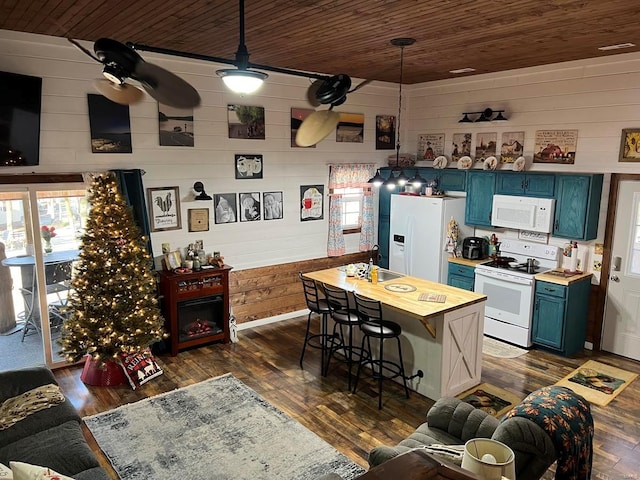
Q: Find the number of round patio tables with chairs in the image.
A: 1